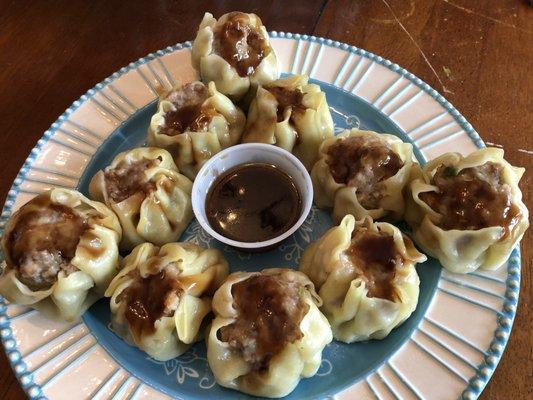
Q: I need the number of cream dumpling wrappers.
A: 10